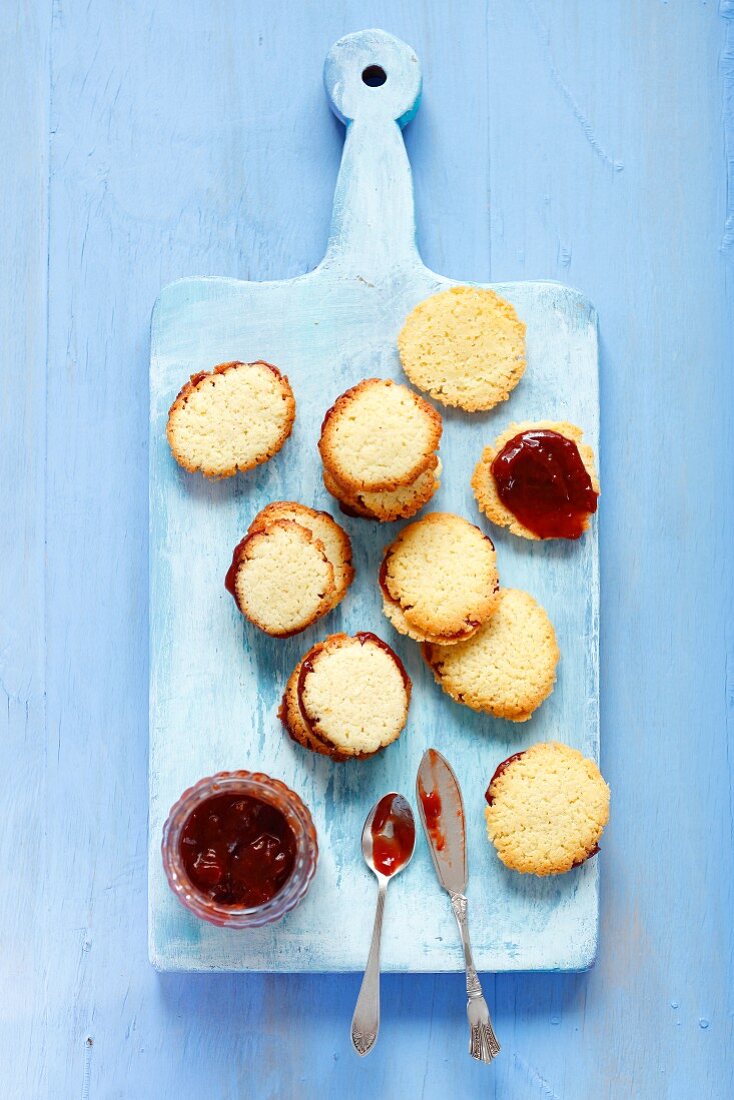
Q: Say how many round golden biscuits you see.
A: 12